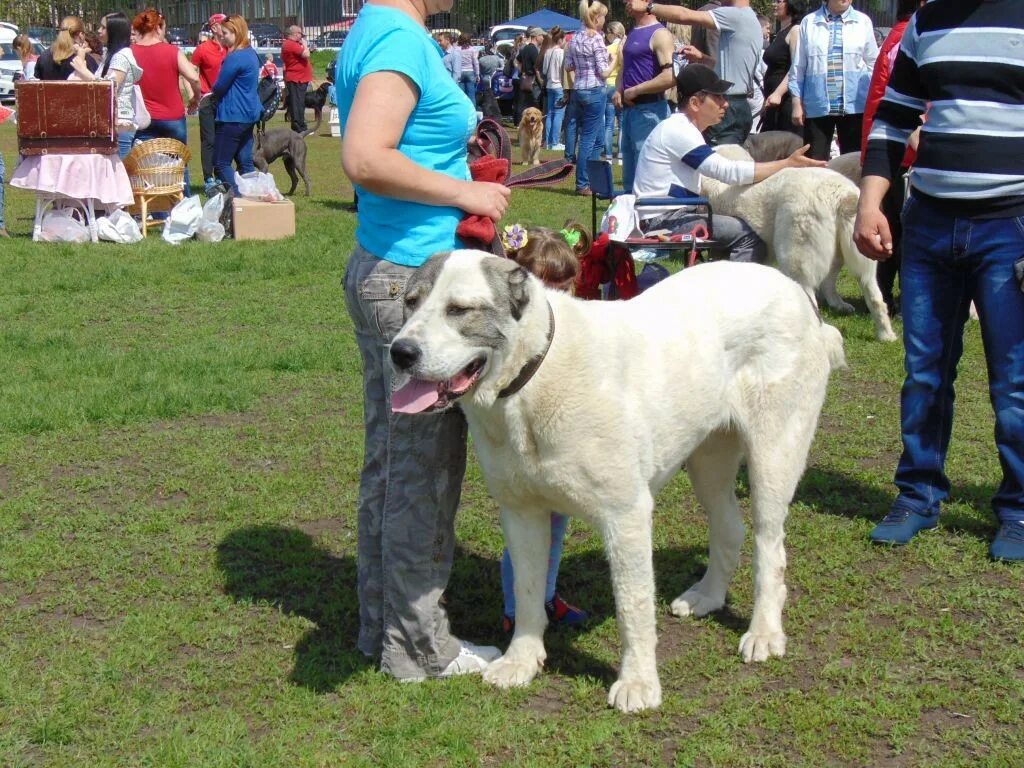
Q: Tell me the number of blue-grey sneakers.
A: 2